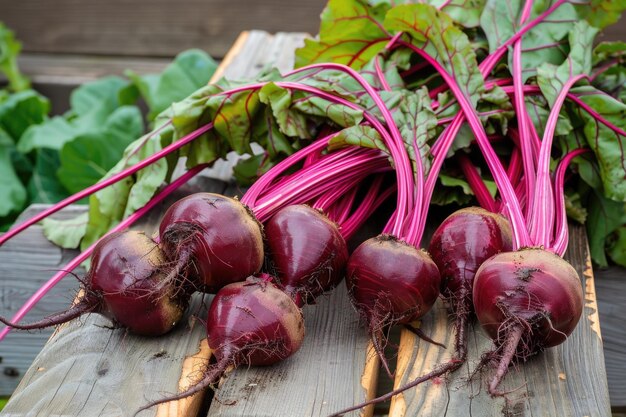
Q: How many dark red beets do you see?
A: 7